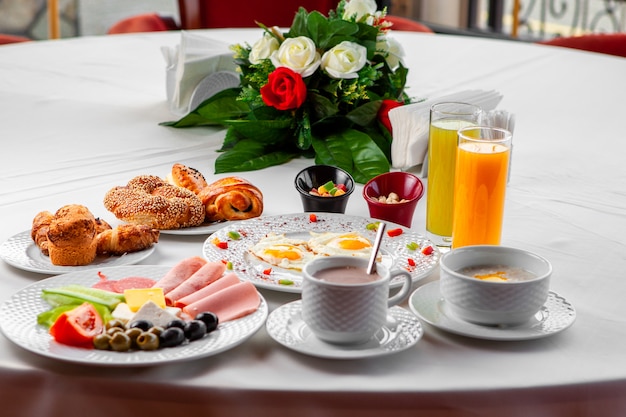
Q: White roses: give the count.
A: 5